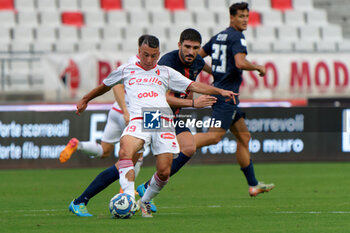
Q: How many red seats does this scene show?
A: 6